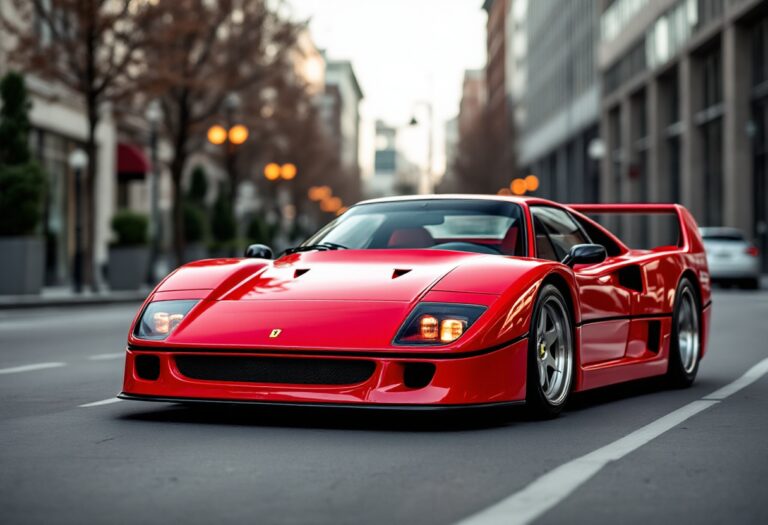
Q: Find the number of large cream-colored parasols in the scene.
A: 0